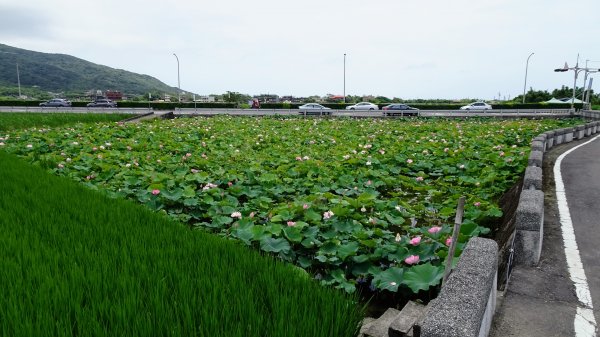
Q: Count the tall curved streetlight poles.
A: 2